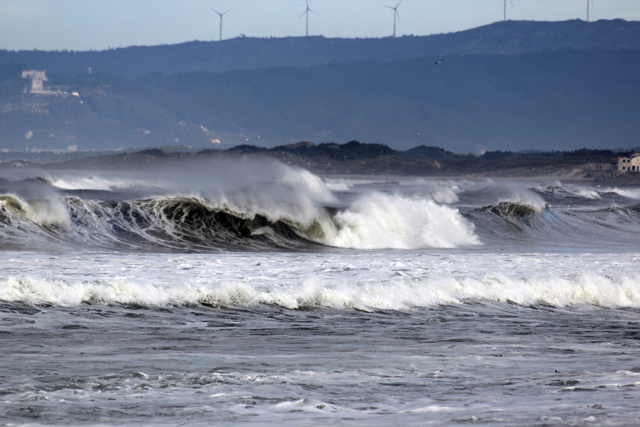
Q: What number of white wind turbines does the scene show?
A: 5